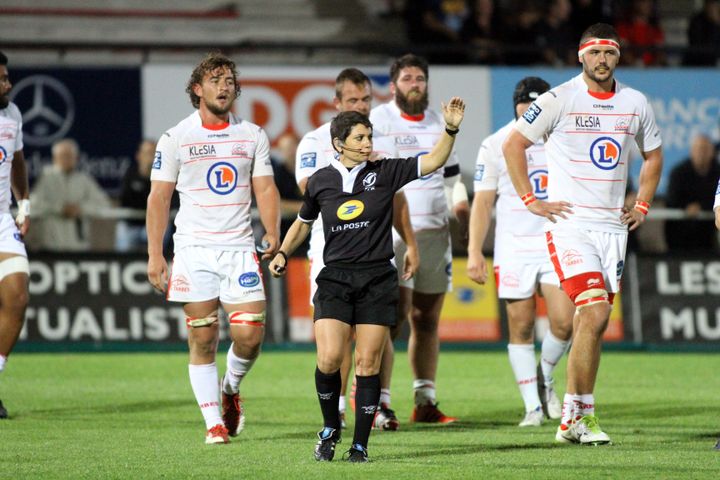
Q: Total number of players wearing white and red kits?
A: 6